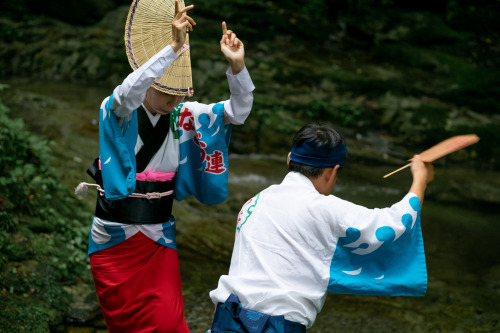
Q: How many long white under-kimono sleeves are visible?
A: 2